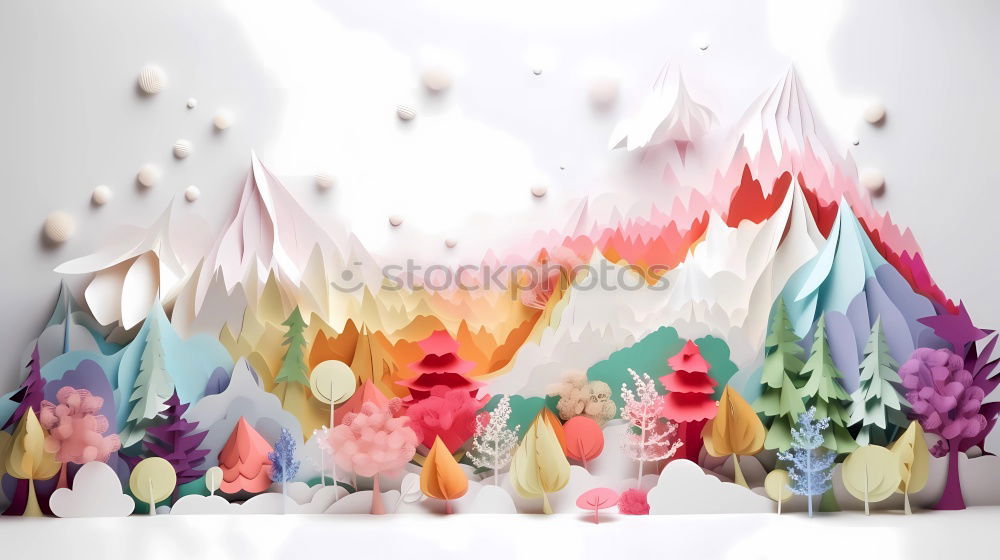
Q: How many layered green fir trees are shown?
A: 5